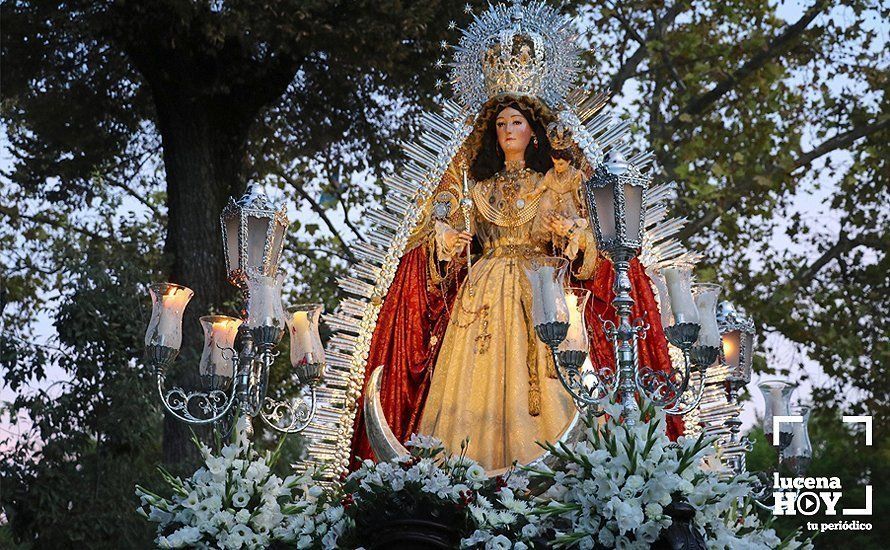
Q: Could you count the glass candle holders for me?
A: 10